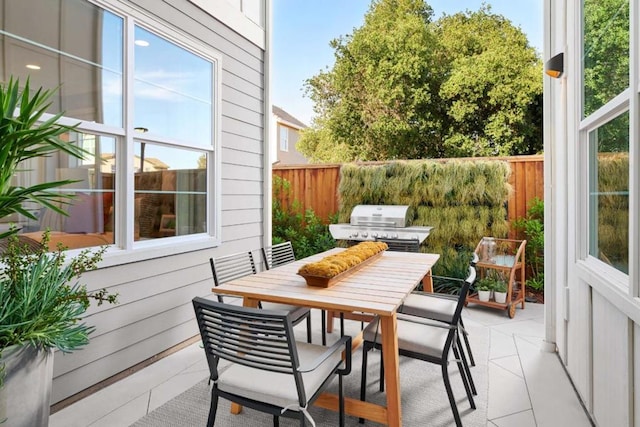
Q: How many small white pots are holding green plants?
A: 2